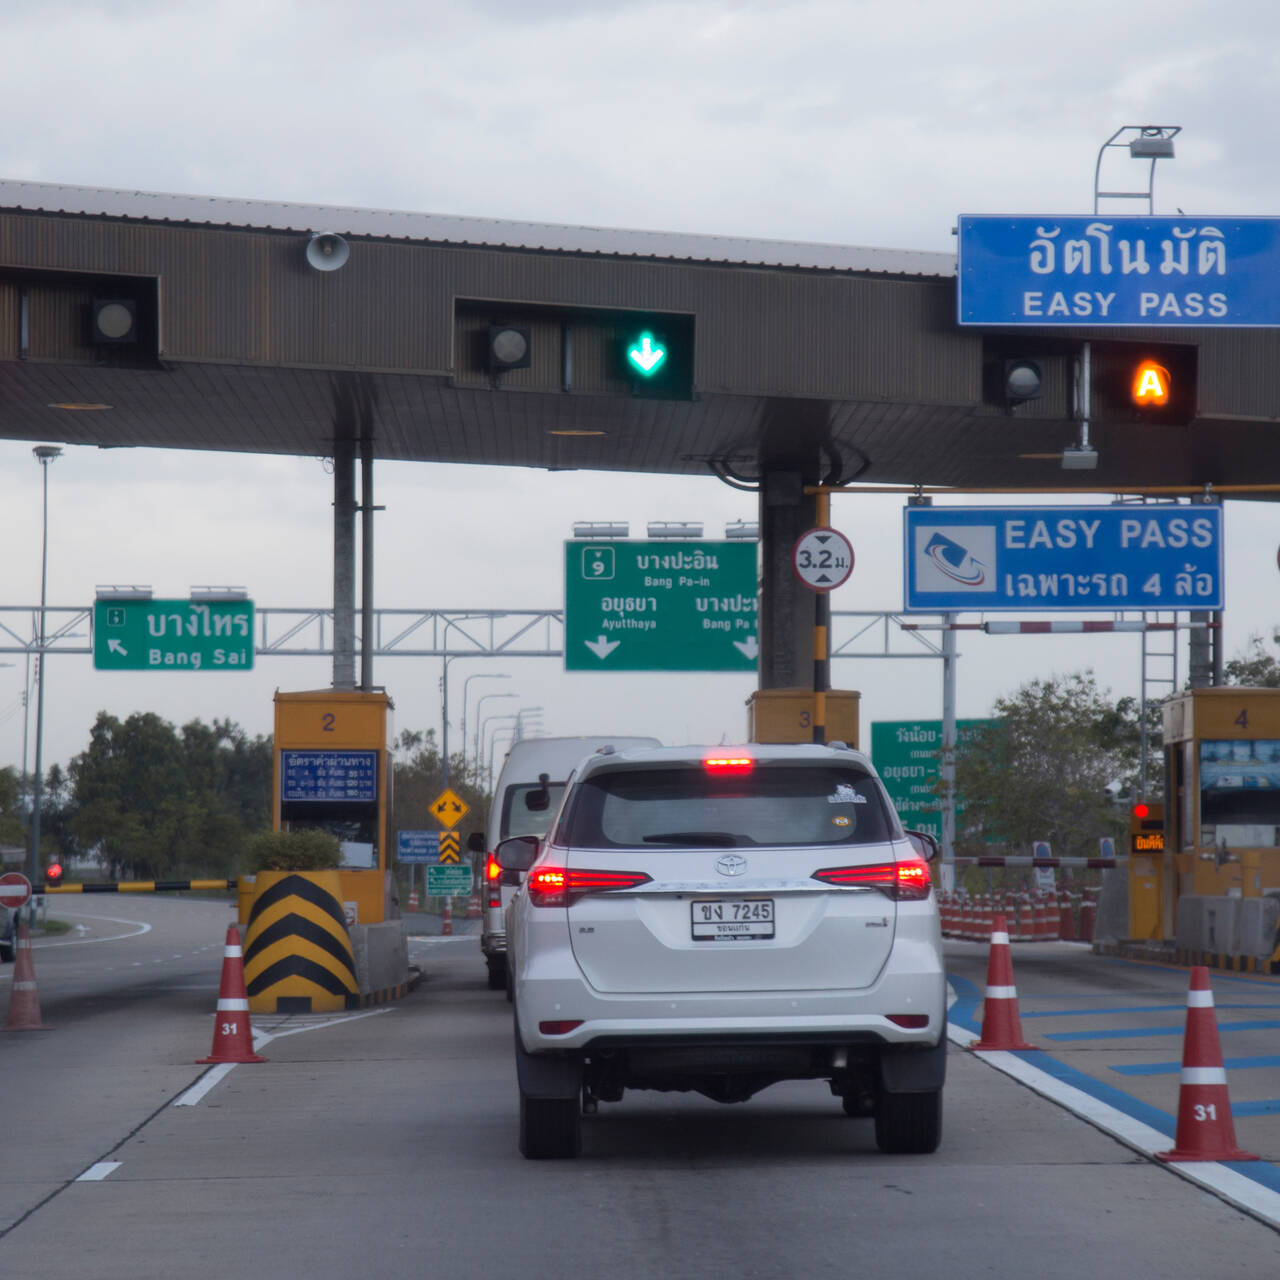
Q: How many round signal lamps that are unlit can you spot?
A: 3